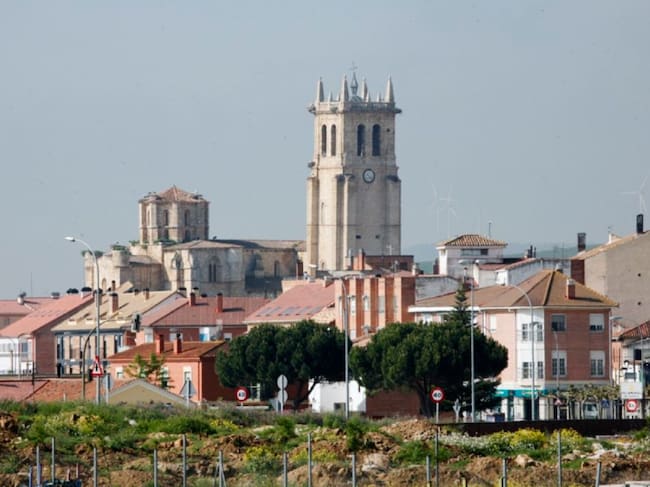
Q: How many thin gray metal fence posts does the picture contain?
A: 14